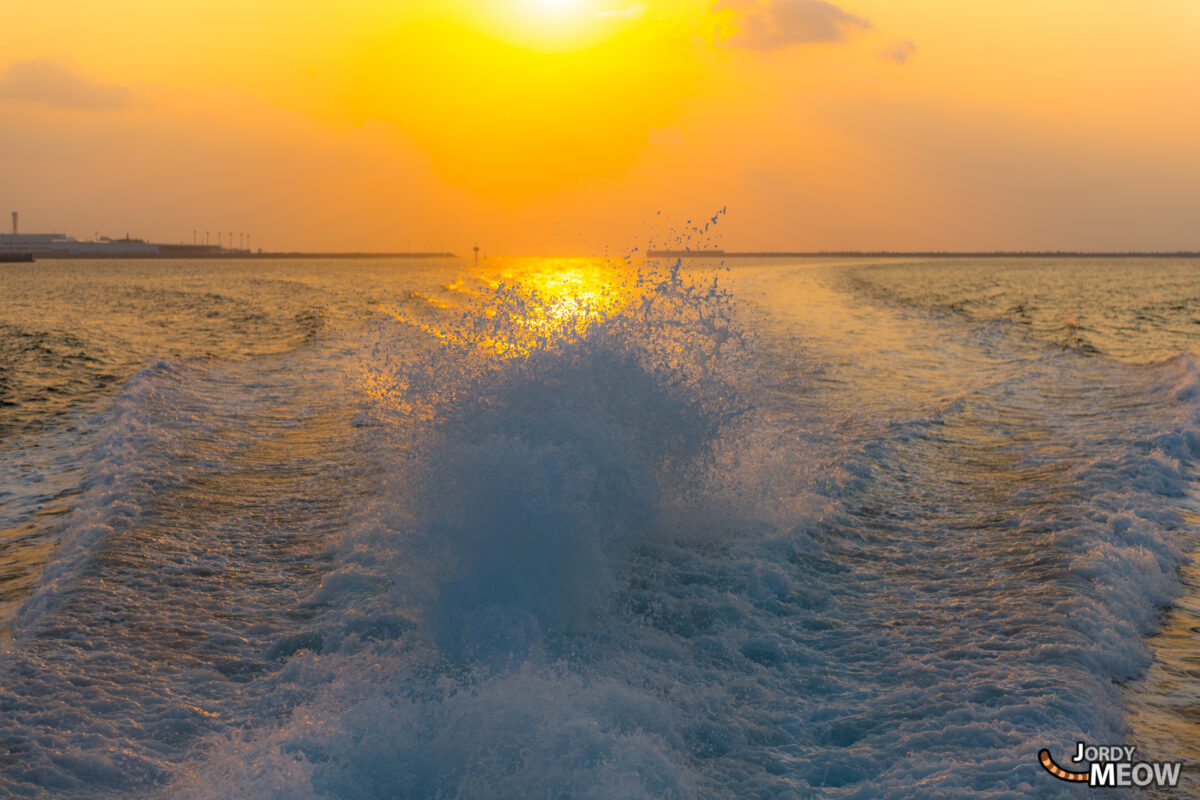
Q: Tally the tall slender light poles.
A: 6